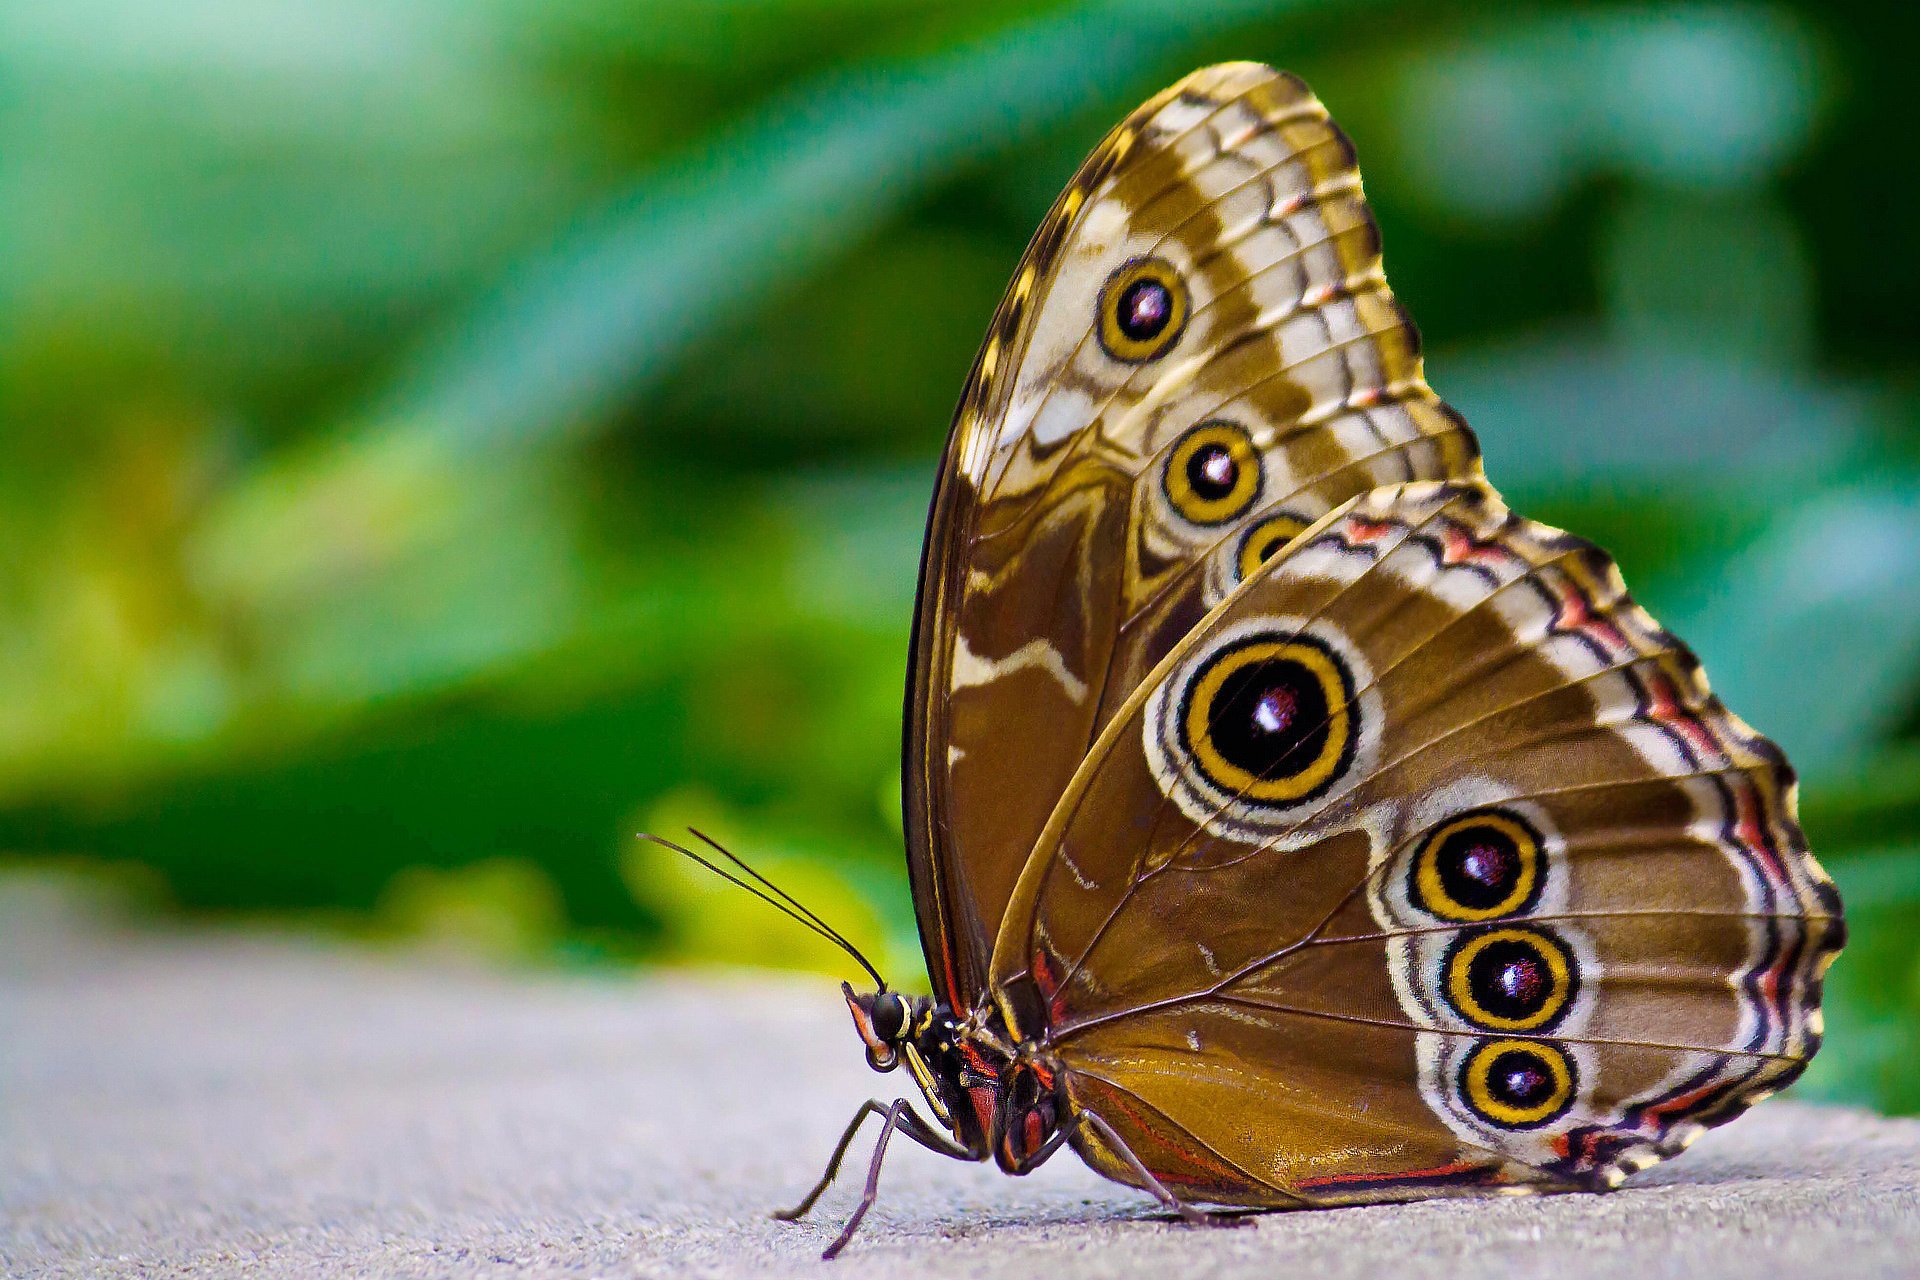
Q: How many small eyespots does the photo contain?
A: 6